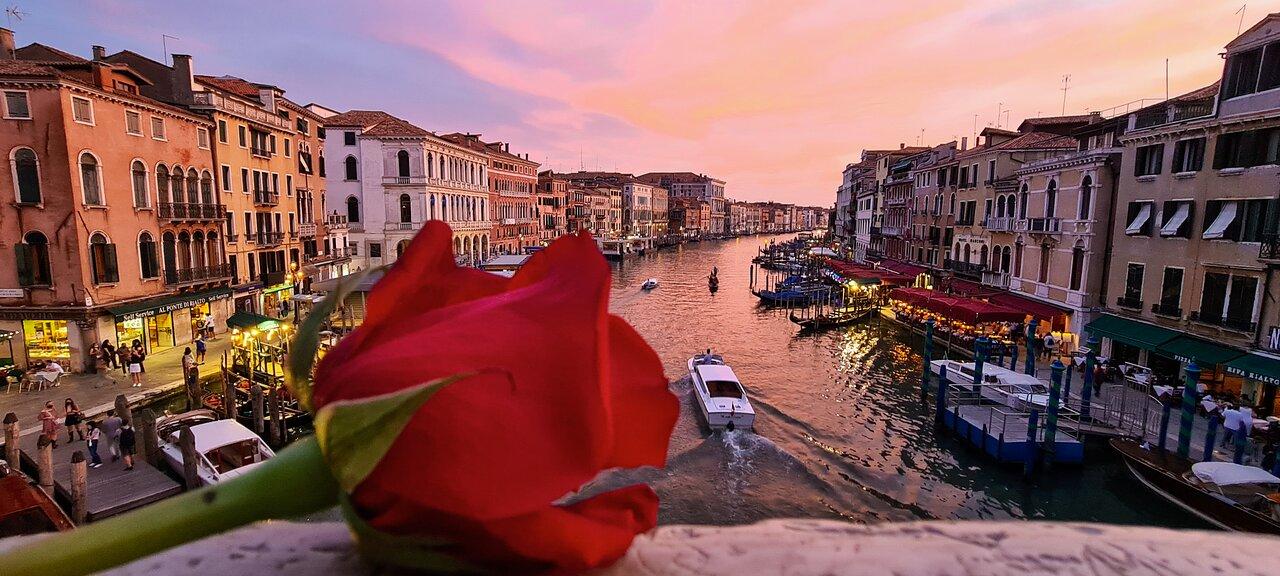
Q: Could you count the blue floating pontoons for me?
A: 1